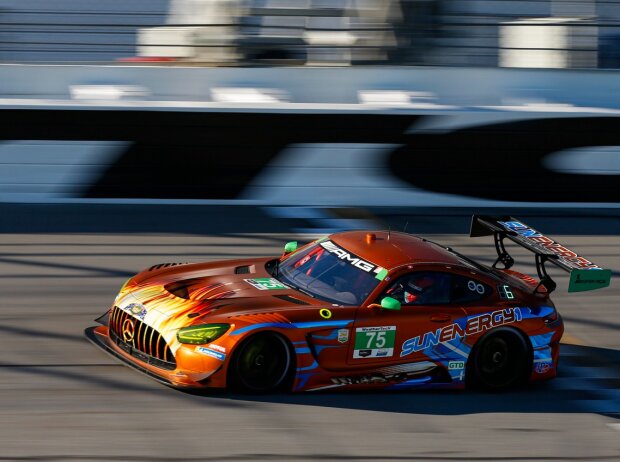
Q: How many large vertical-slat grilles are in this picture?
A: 1